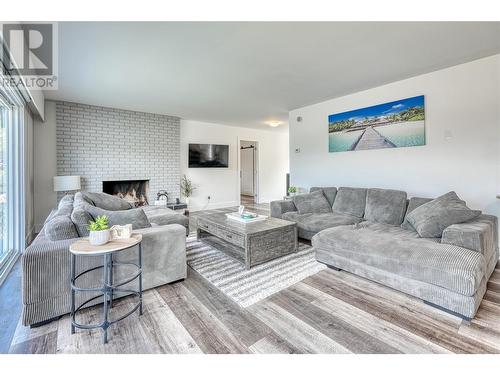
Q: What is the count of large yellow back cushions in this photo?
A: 0